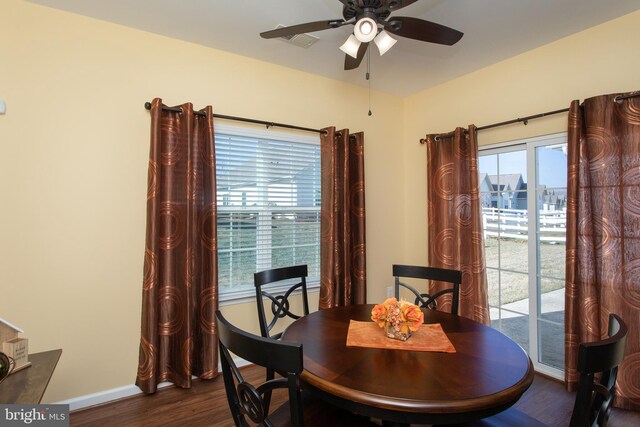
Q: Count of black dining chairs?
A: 4